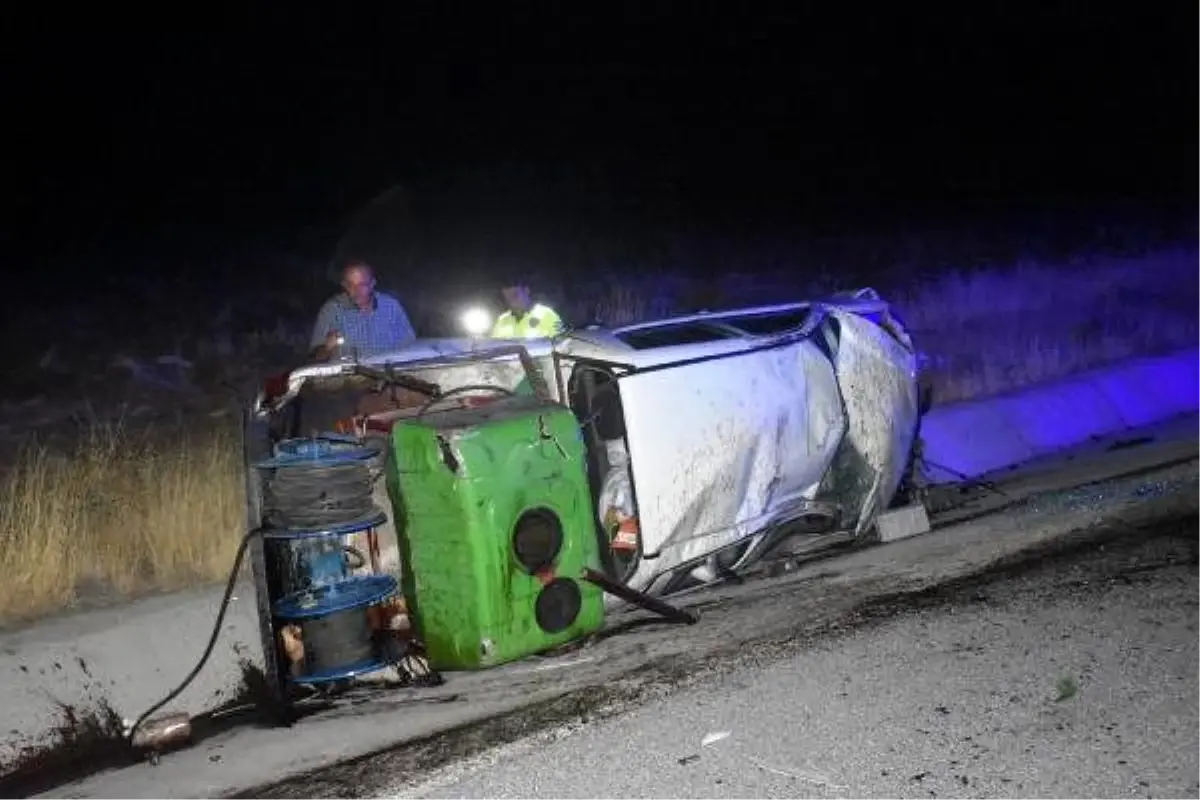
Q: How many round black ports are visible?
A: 2